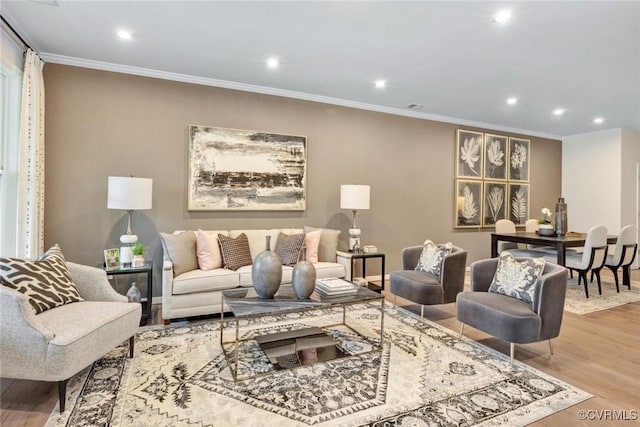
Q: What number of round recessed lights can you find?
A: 7